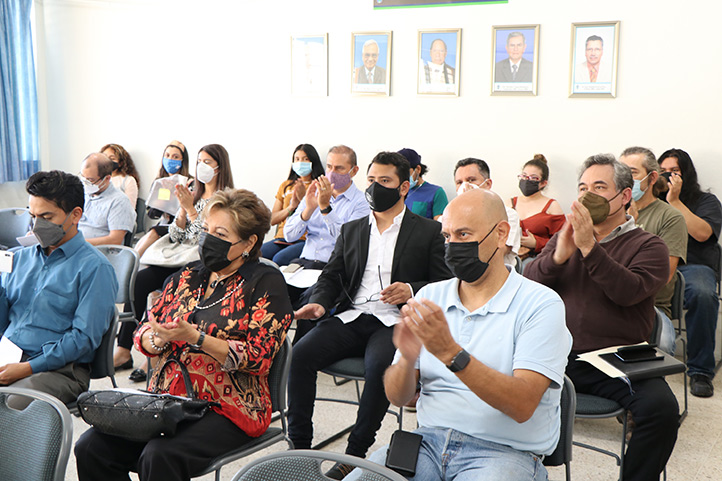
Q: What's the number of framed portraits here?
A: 5